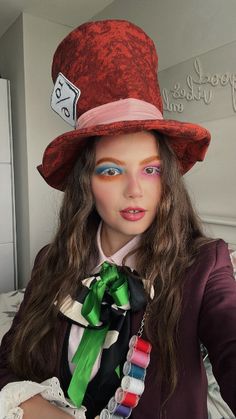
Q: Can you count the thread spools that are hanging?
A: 7